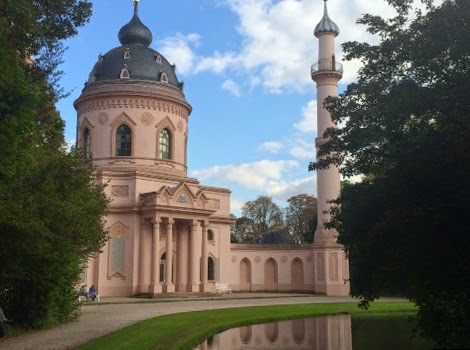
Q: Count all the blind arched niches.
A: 3